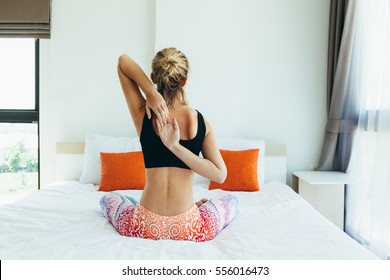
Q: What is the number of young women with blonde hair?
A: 1